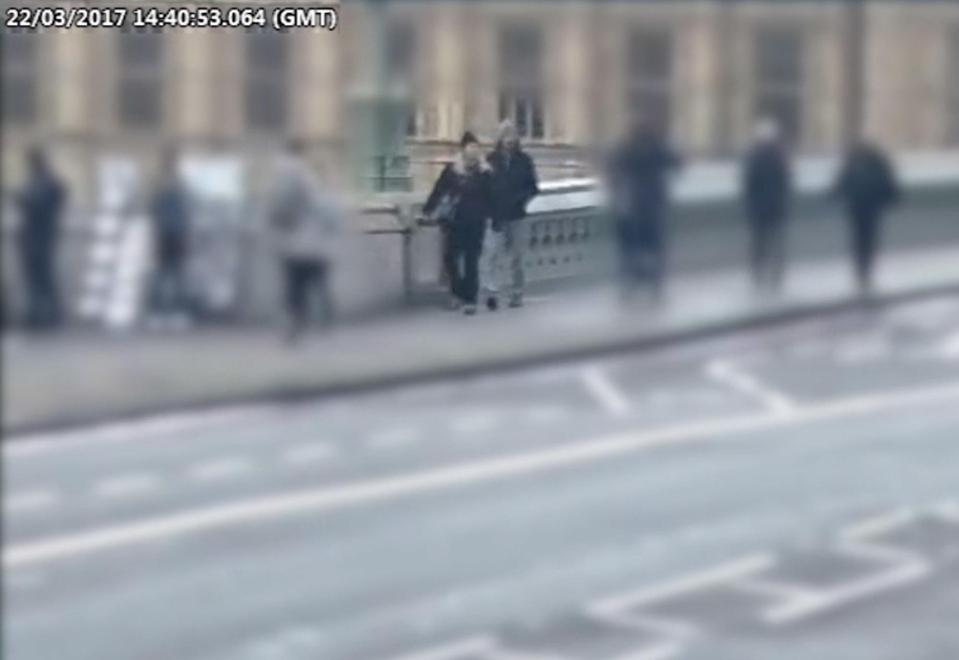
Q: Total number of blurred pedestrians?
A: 6